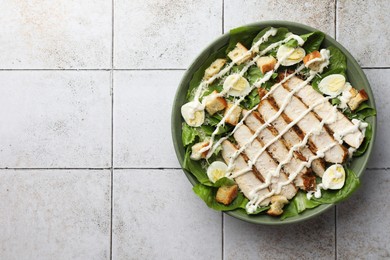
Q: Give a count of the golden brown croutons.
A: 10